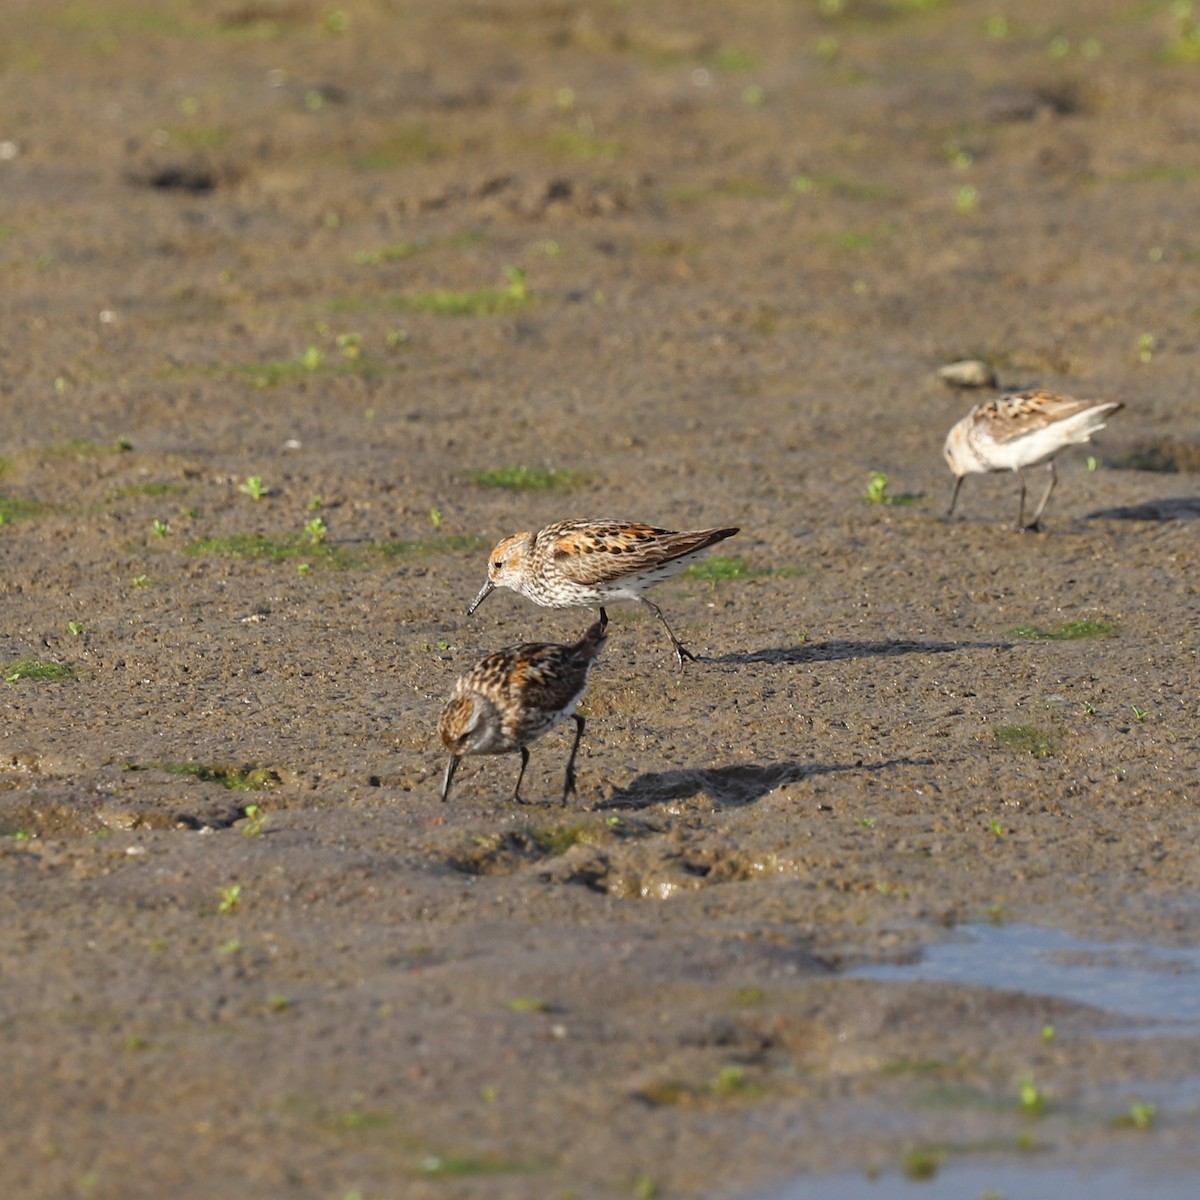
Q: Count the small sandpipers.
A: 3